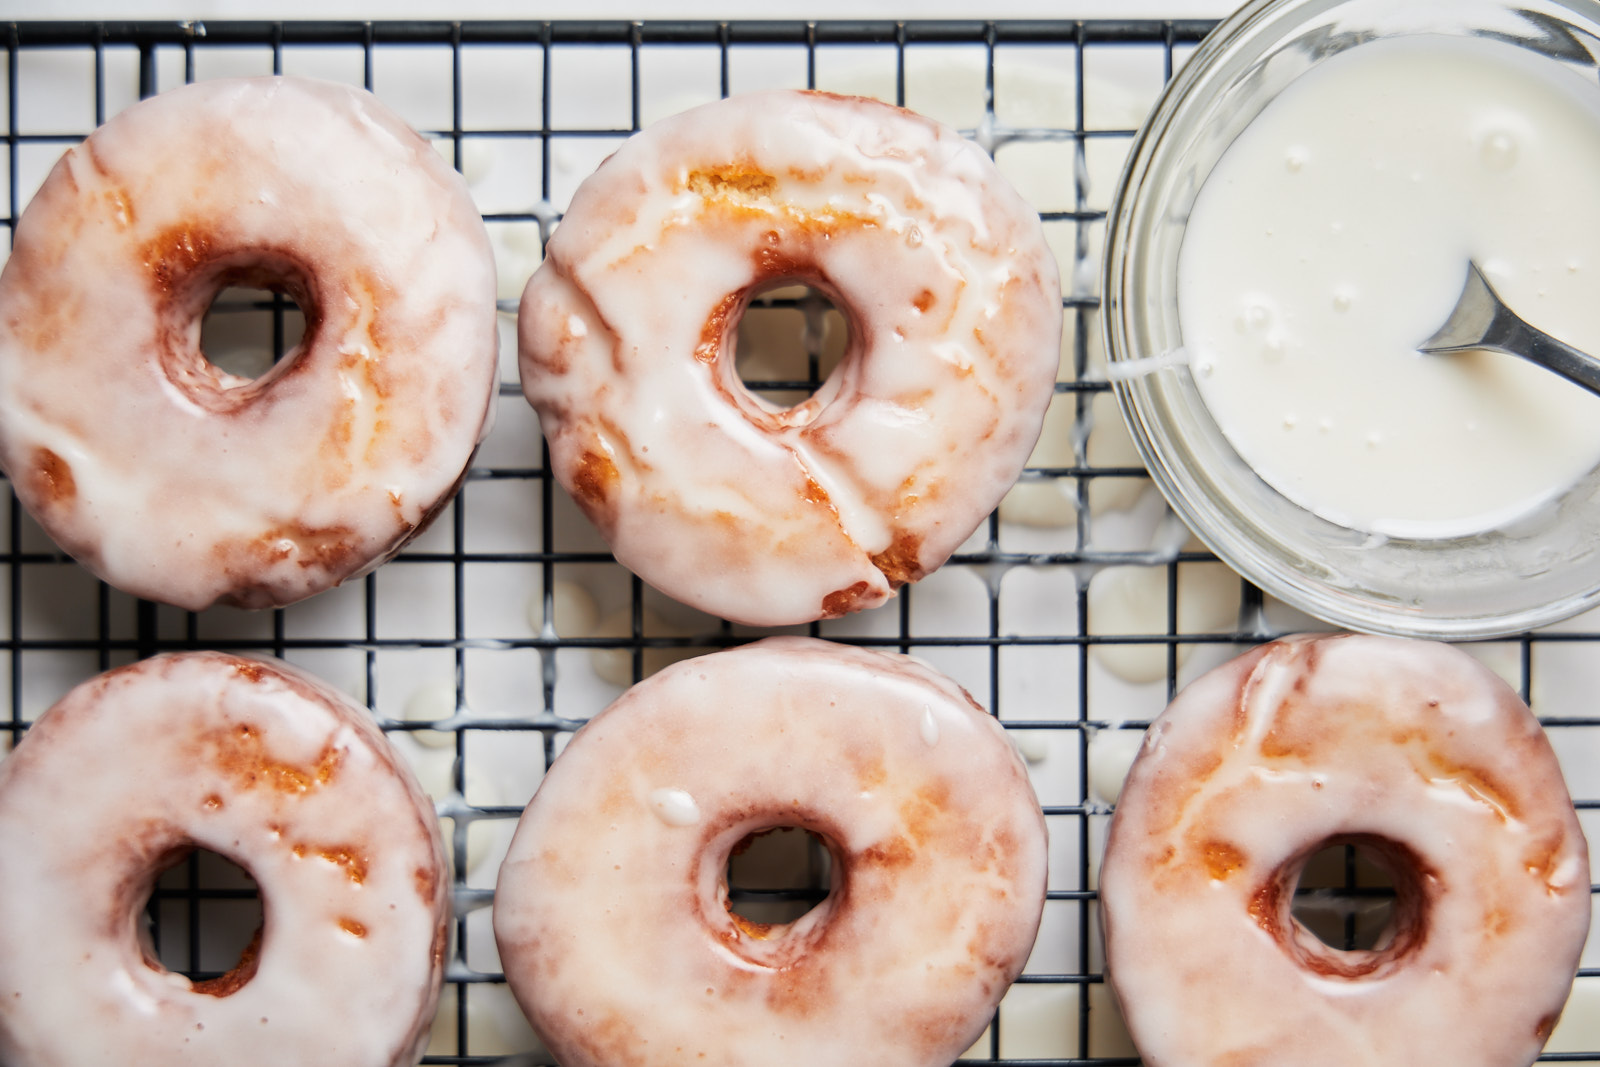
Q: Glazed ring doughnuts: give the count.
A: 5